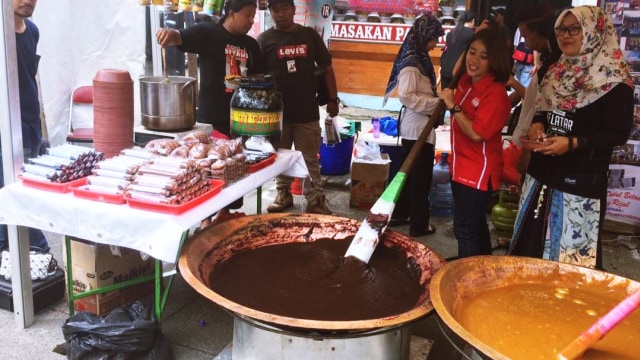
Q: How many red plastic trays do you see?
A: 4